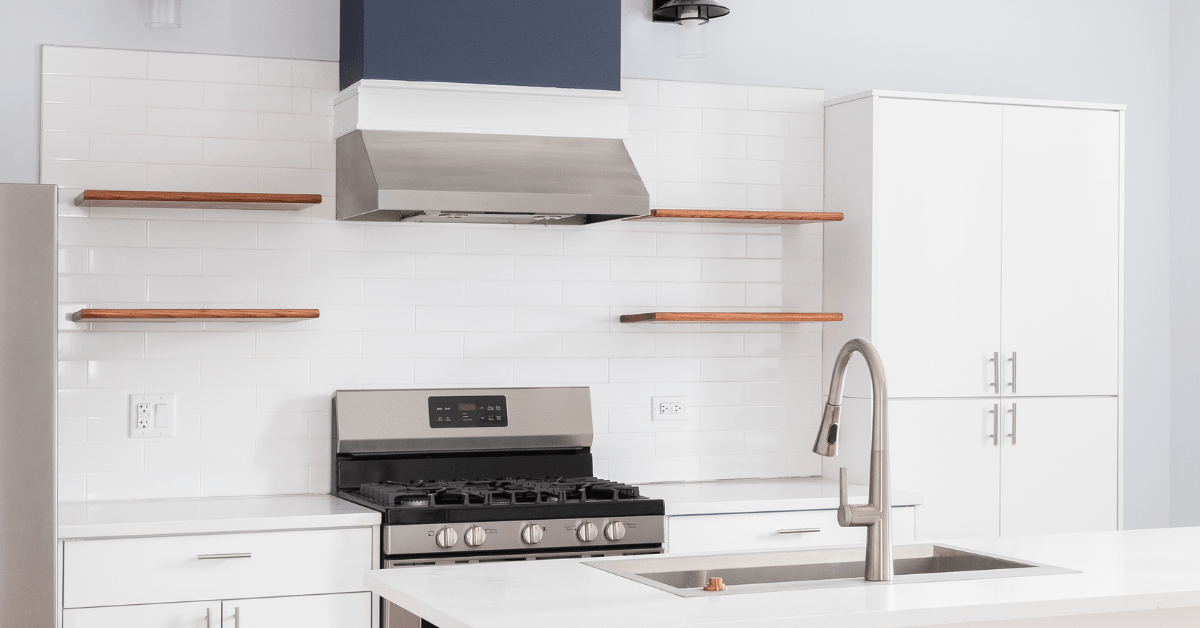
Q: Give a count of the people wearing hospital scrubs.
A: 0